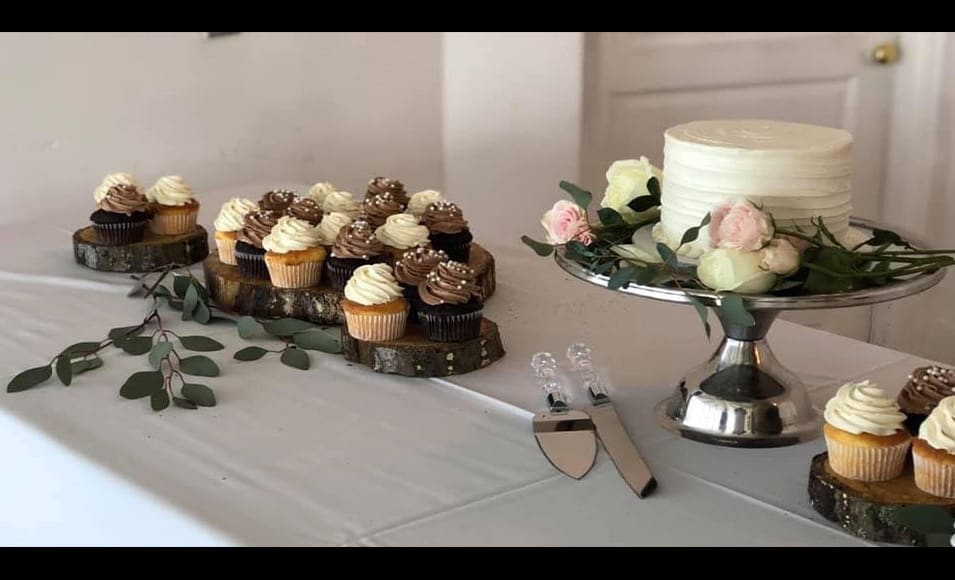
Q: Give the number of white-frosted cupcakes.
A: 12